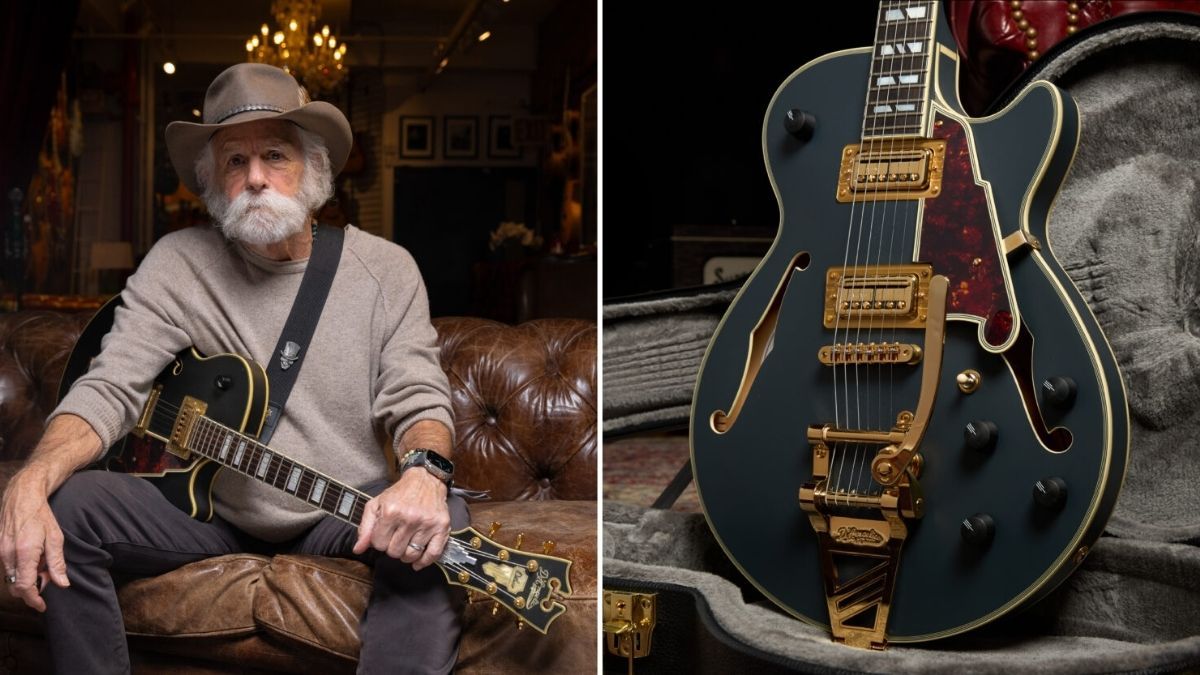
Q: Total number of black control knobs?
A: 6